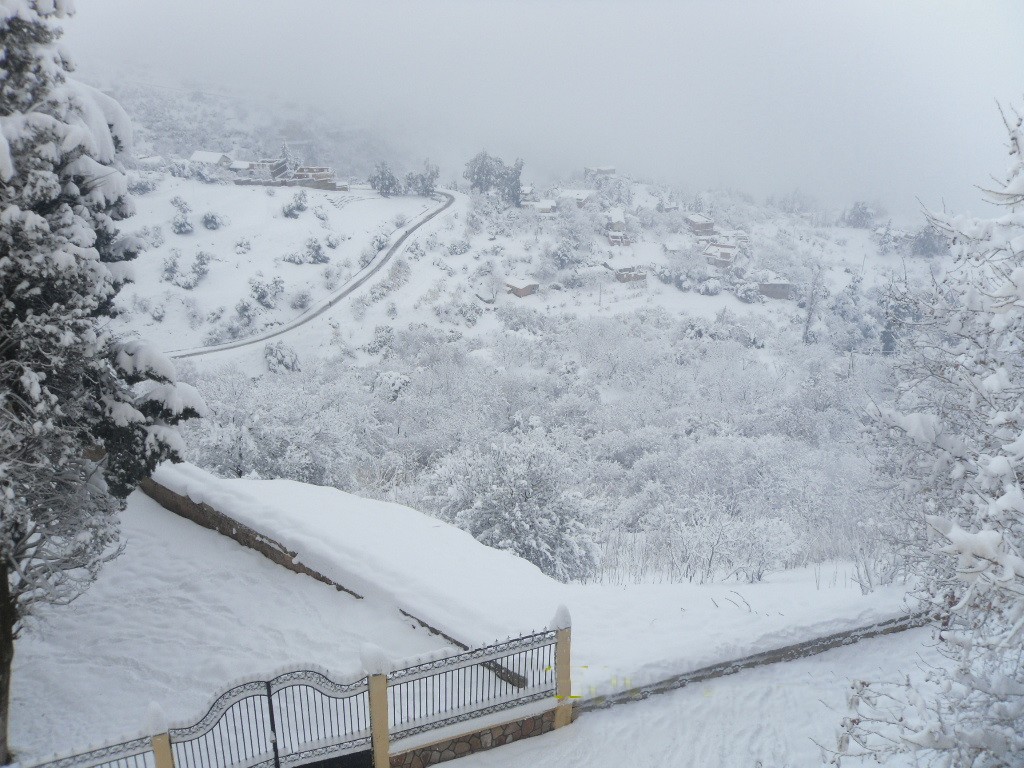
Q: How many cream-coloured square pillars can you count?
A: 3